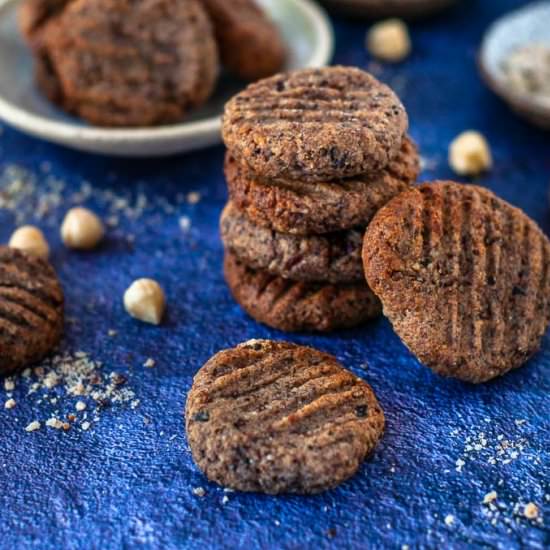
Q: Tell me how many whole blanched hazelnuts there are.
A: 5